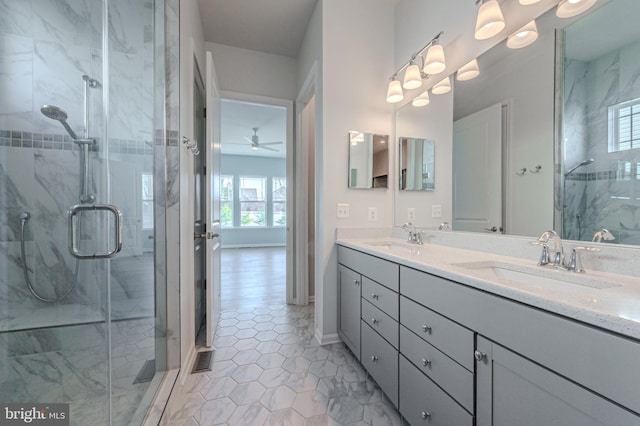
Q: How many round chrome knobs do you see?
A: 8